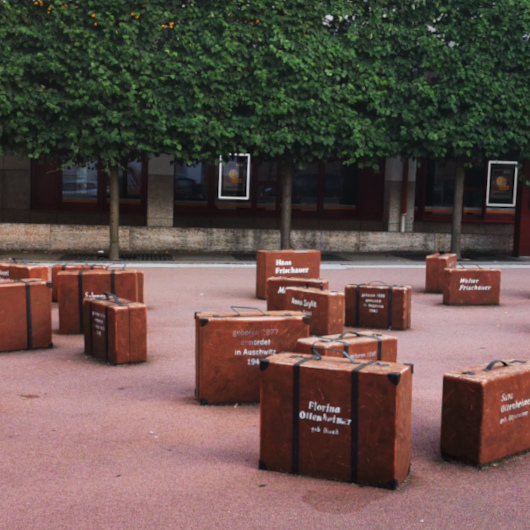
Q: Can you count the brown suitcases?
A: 15